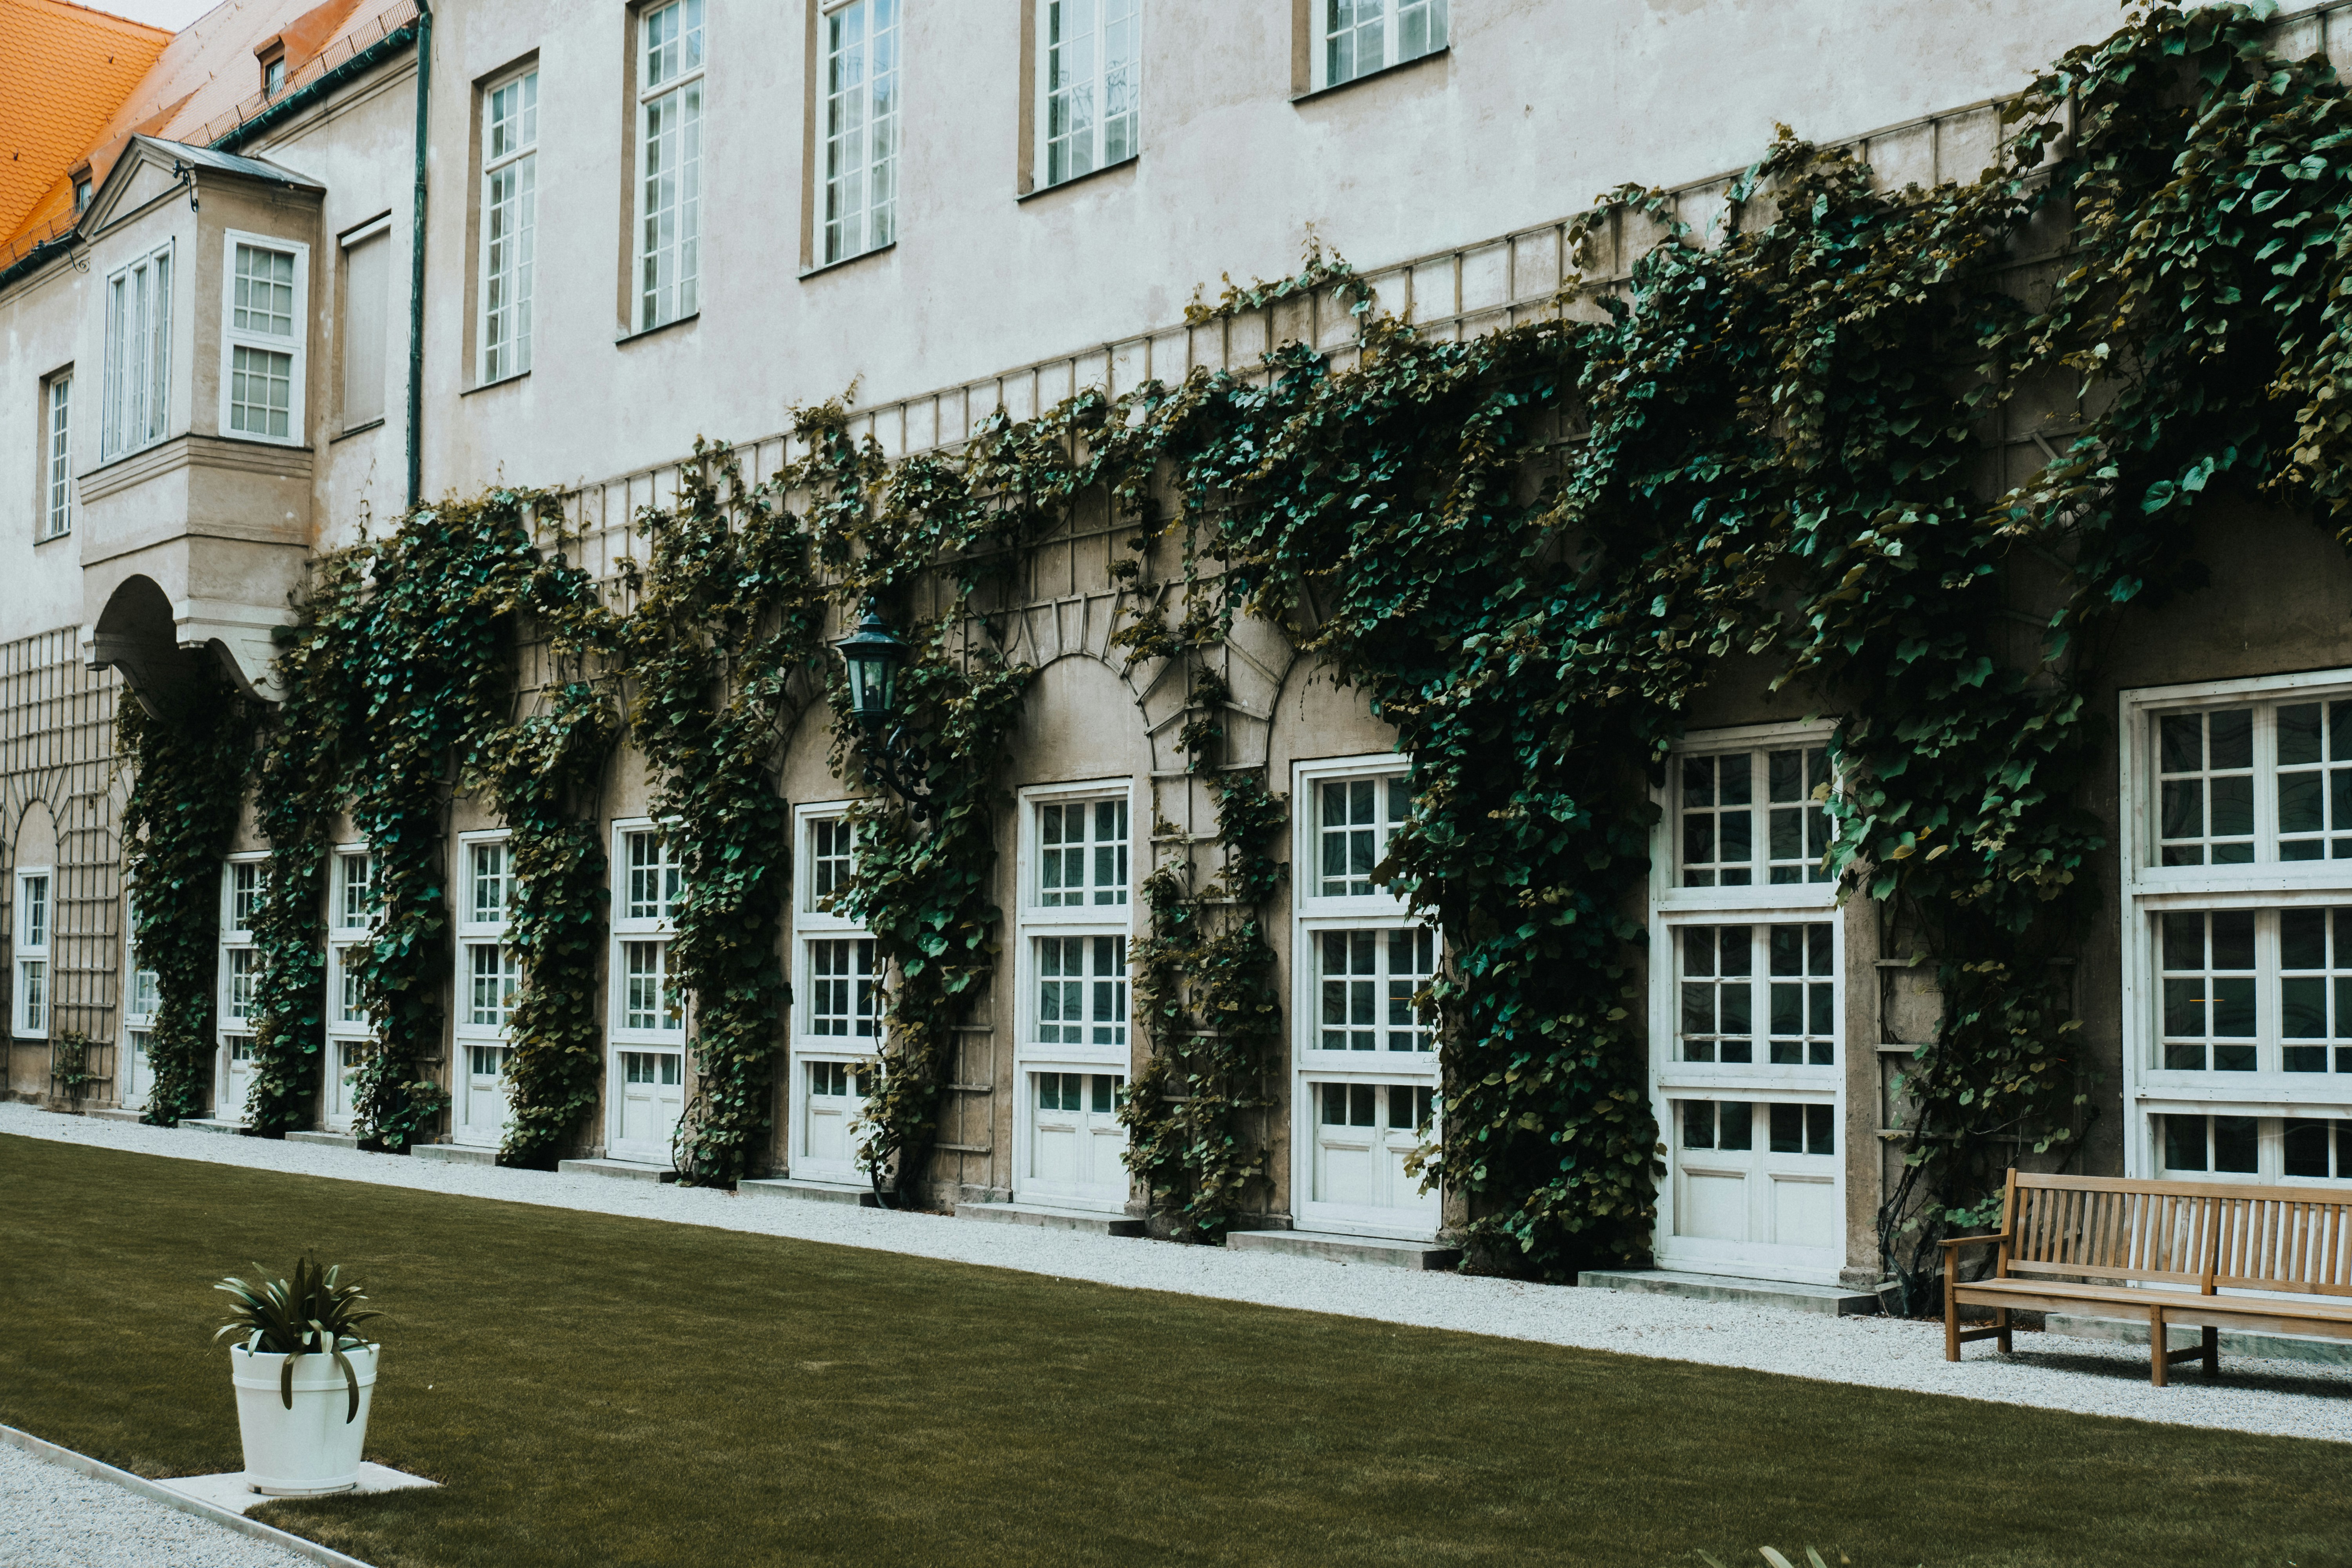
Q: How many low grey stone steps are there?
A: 10